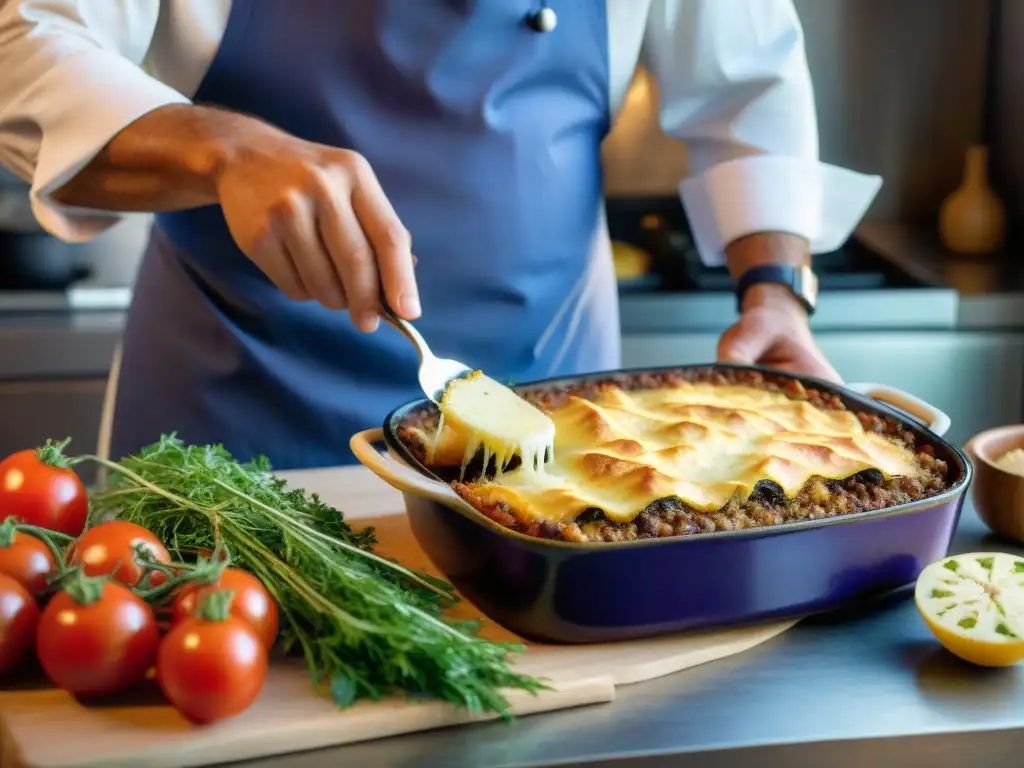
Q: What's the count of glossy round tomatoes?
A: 7